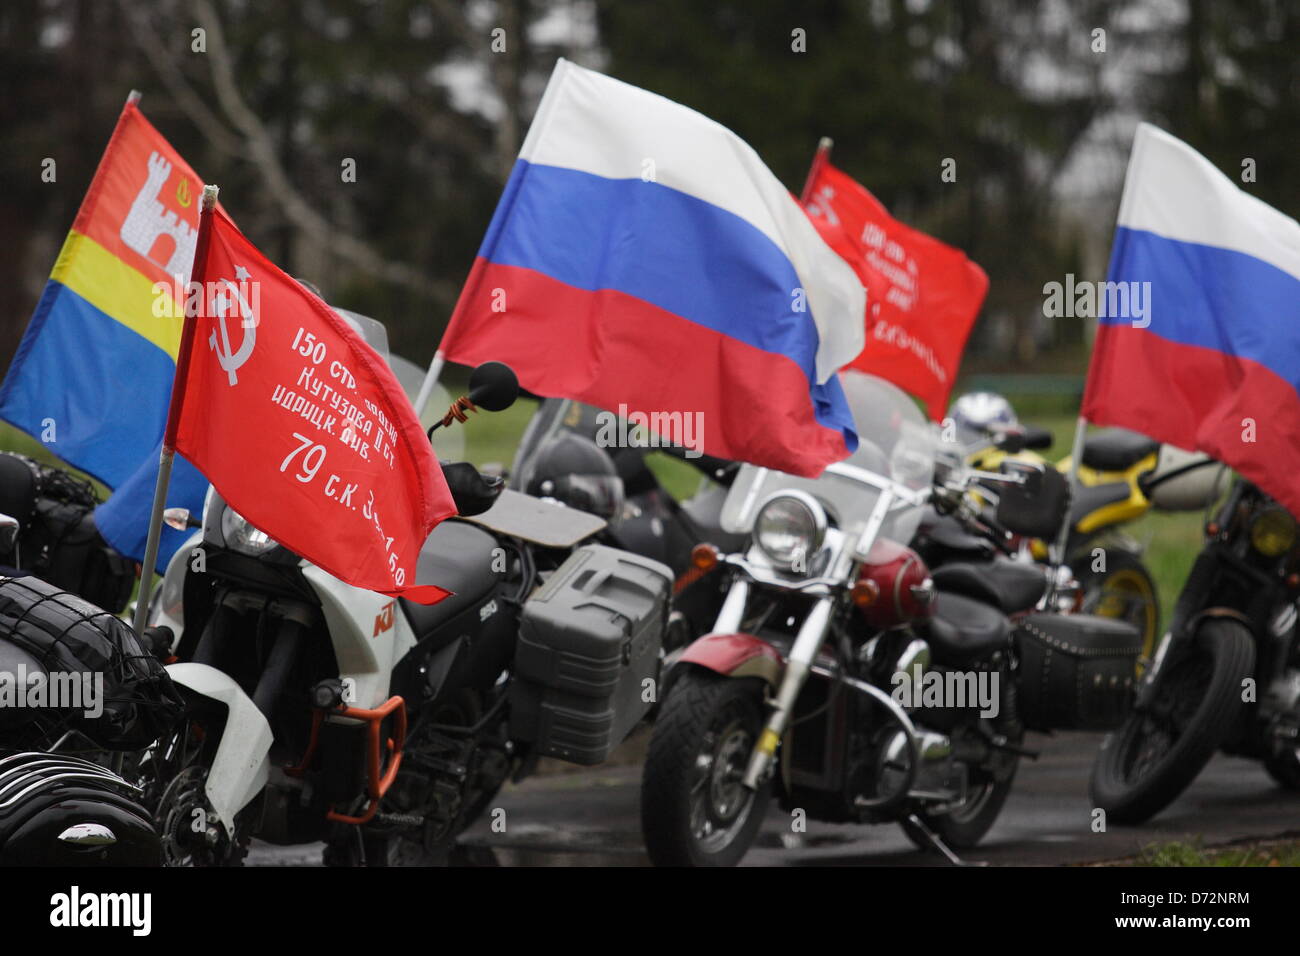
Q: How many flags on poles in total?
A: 5